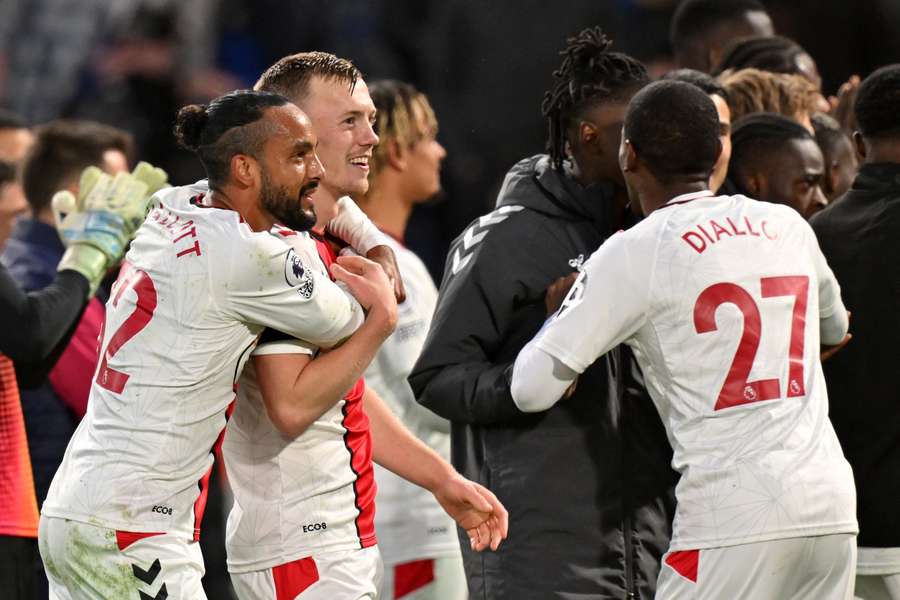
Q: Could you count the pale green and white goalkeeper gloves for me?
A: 2